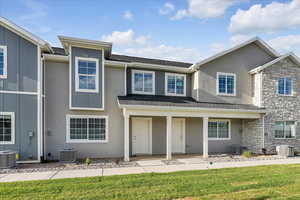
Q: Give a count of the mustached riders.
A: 0